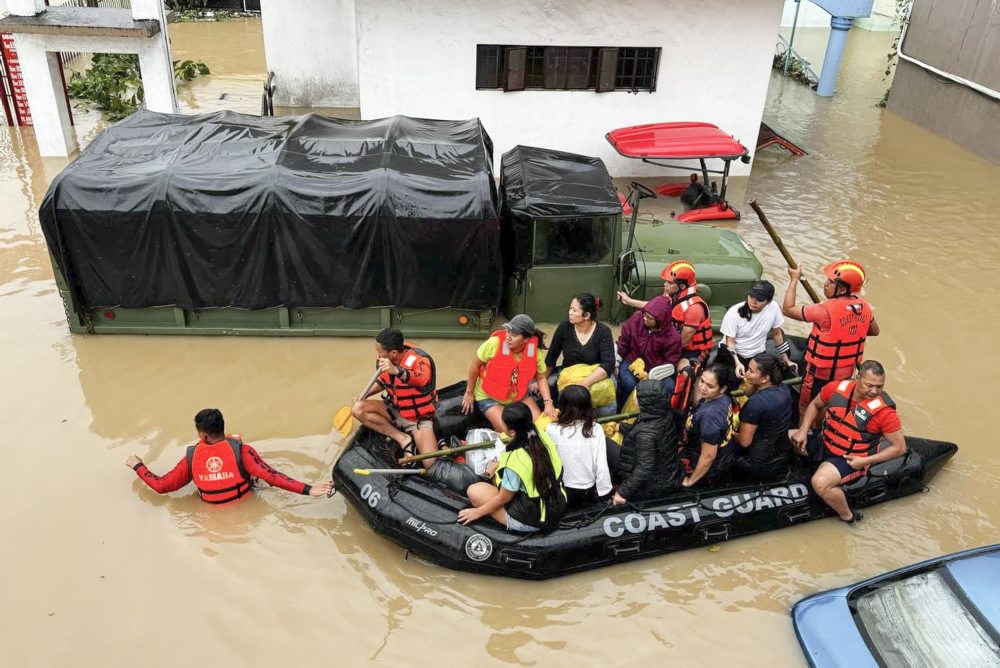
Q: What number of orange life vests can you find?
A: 6